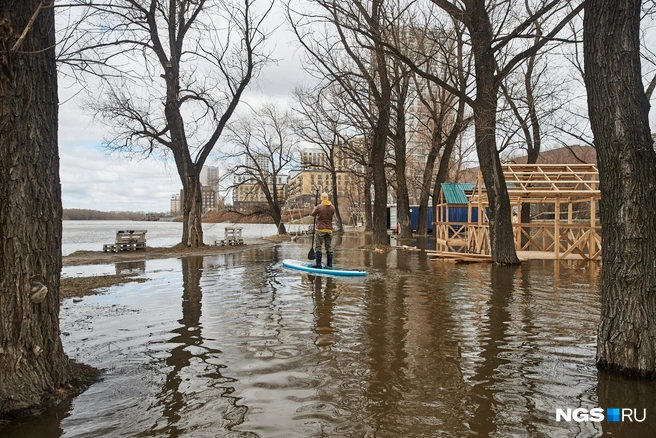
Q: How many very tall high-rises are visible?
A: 1